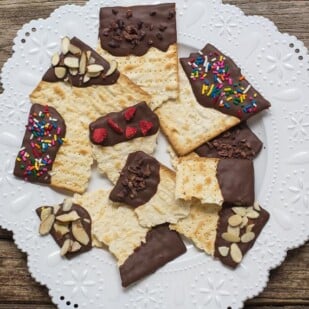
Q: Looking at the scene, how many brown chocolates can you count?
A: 11